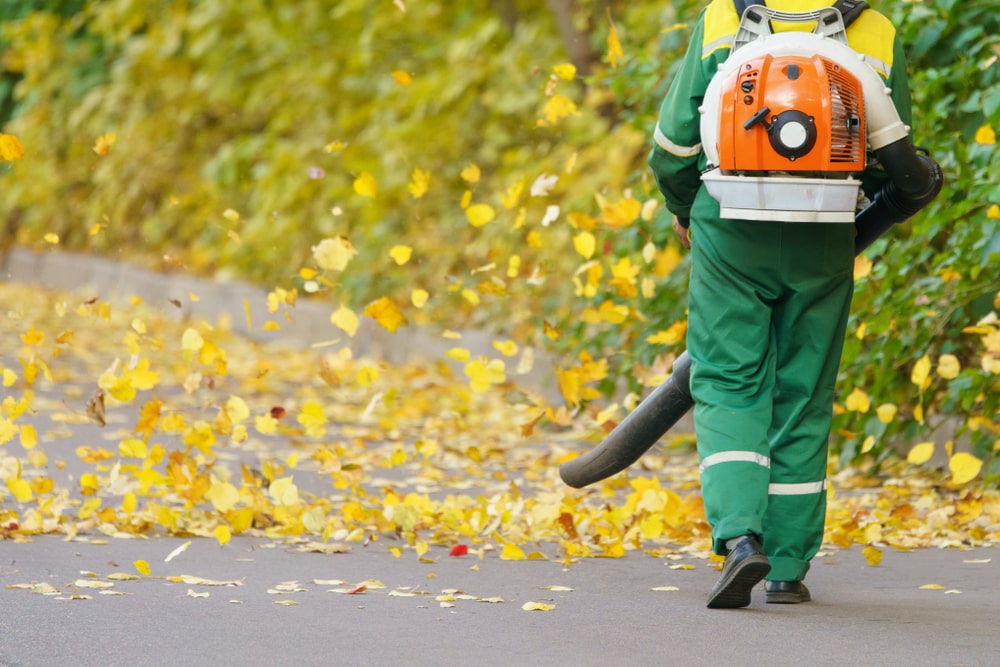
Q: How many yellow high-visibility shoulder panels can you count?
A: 2